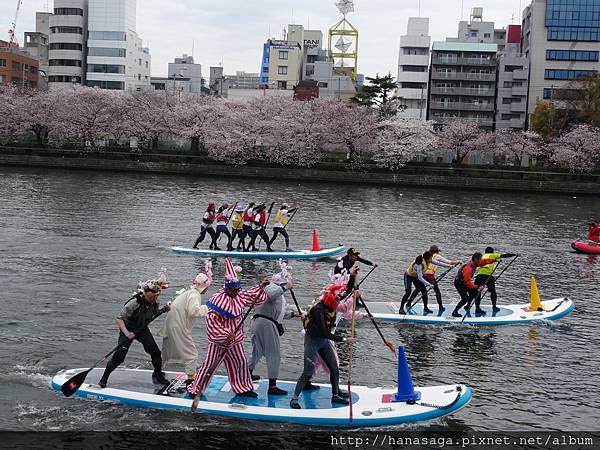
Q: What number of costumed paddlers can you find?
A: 6